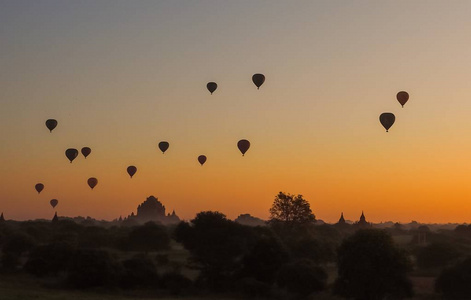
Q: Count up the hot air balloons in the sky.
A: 14